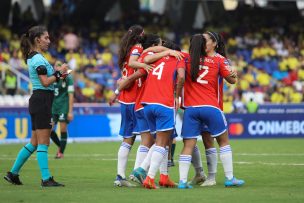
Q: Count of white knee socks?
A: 9